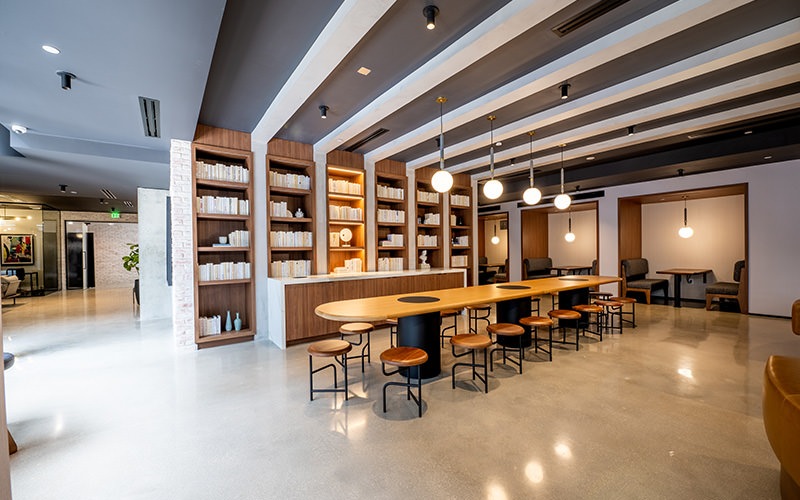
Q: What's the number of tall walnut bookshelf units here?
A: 6